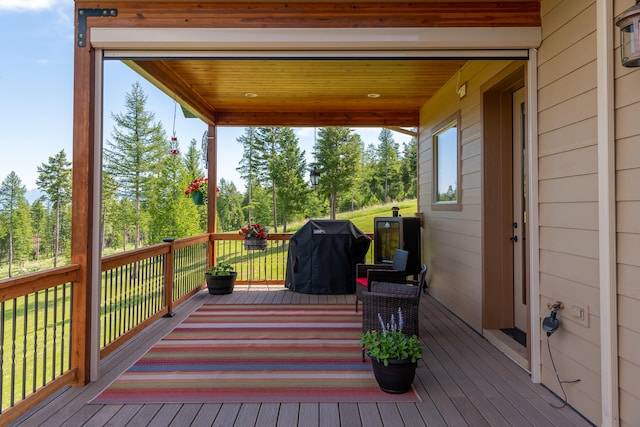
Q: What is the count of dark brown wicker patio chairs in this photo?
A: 2